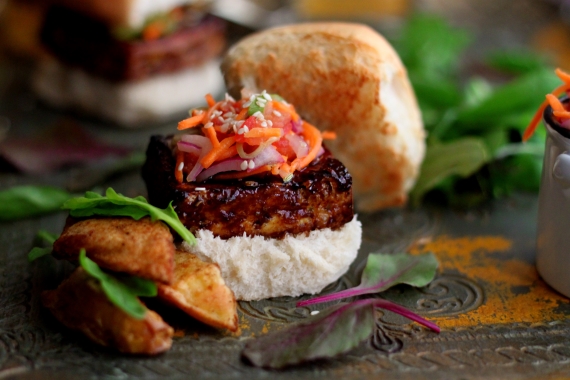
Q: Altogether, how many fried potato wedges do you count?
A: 3